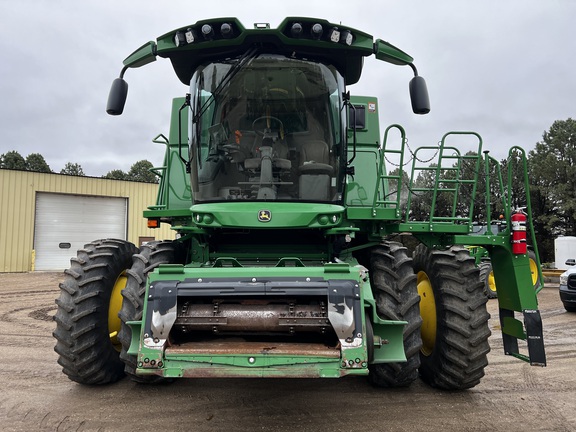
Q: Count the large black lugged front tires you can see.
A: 4